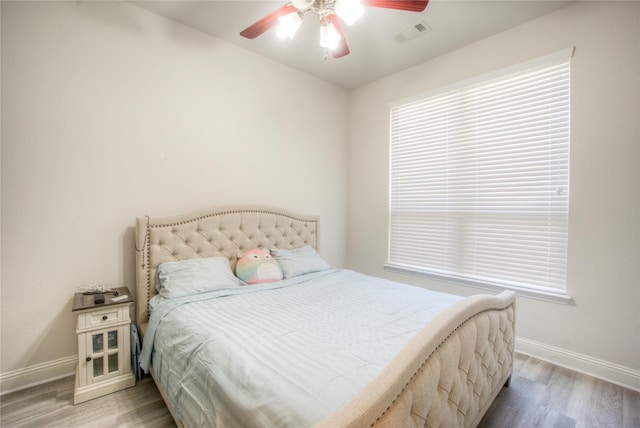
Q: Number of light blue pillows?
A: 2